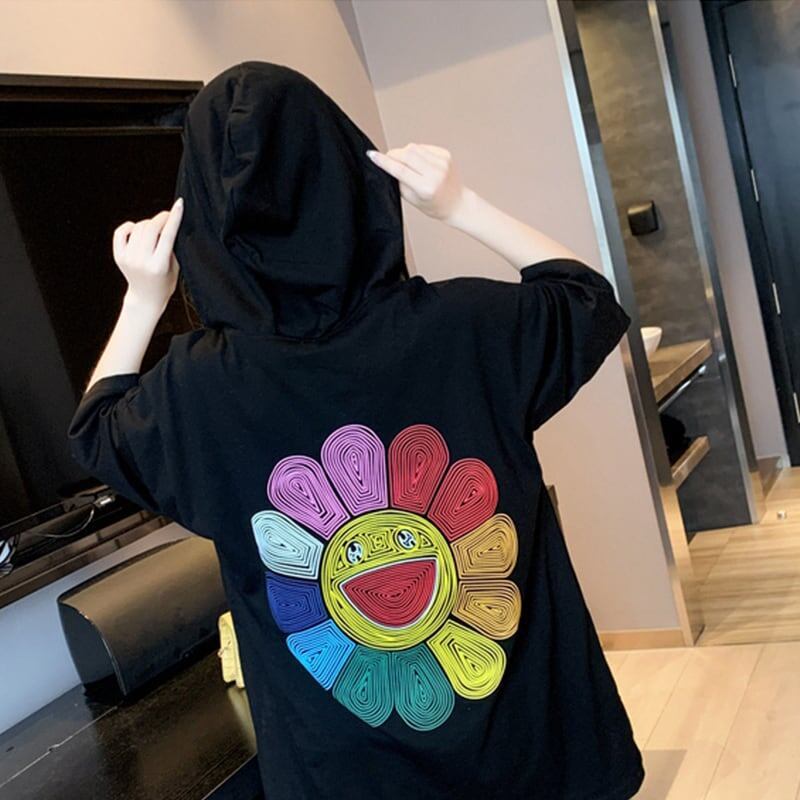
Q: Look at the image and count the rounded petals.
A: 12